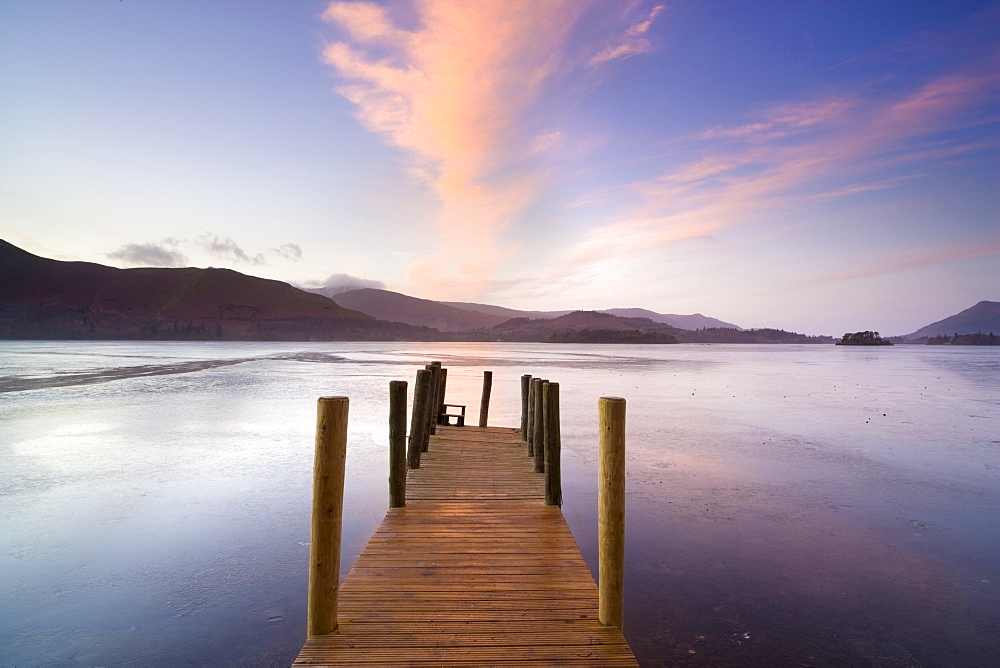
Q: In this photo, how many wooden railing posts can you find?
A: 12